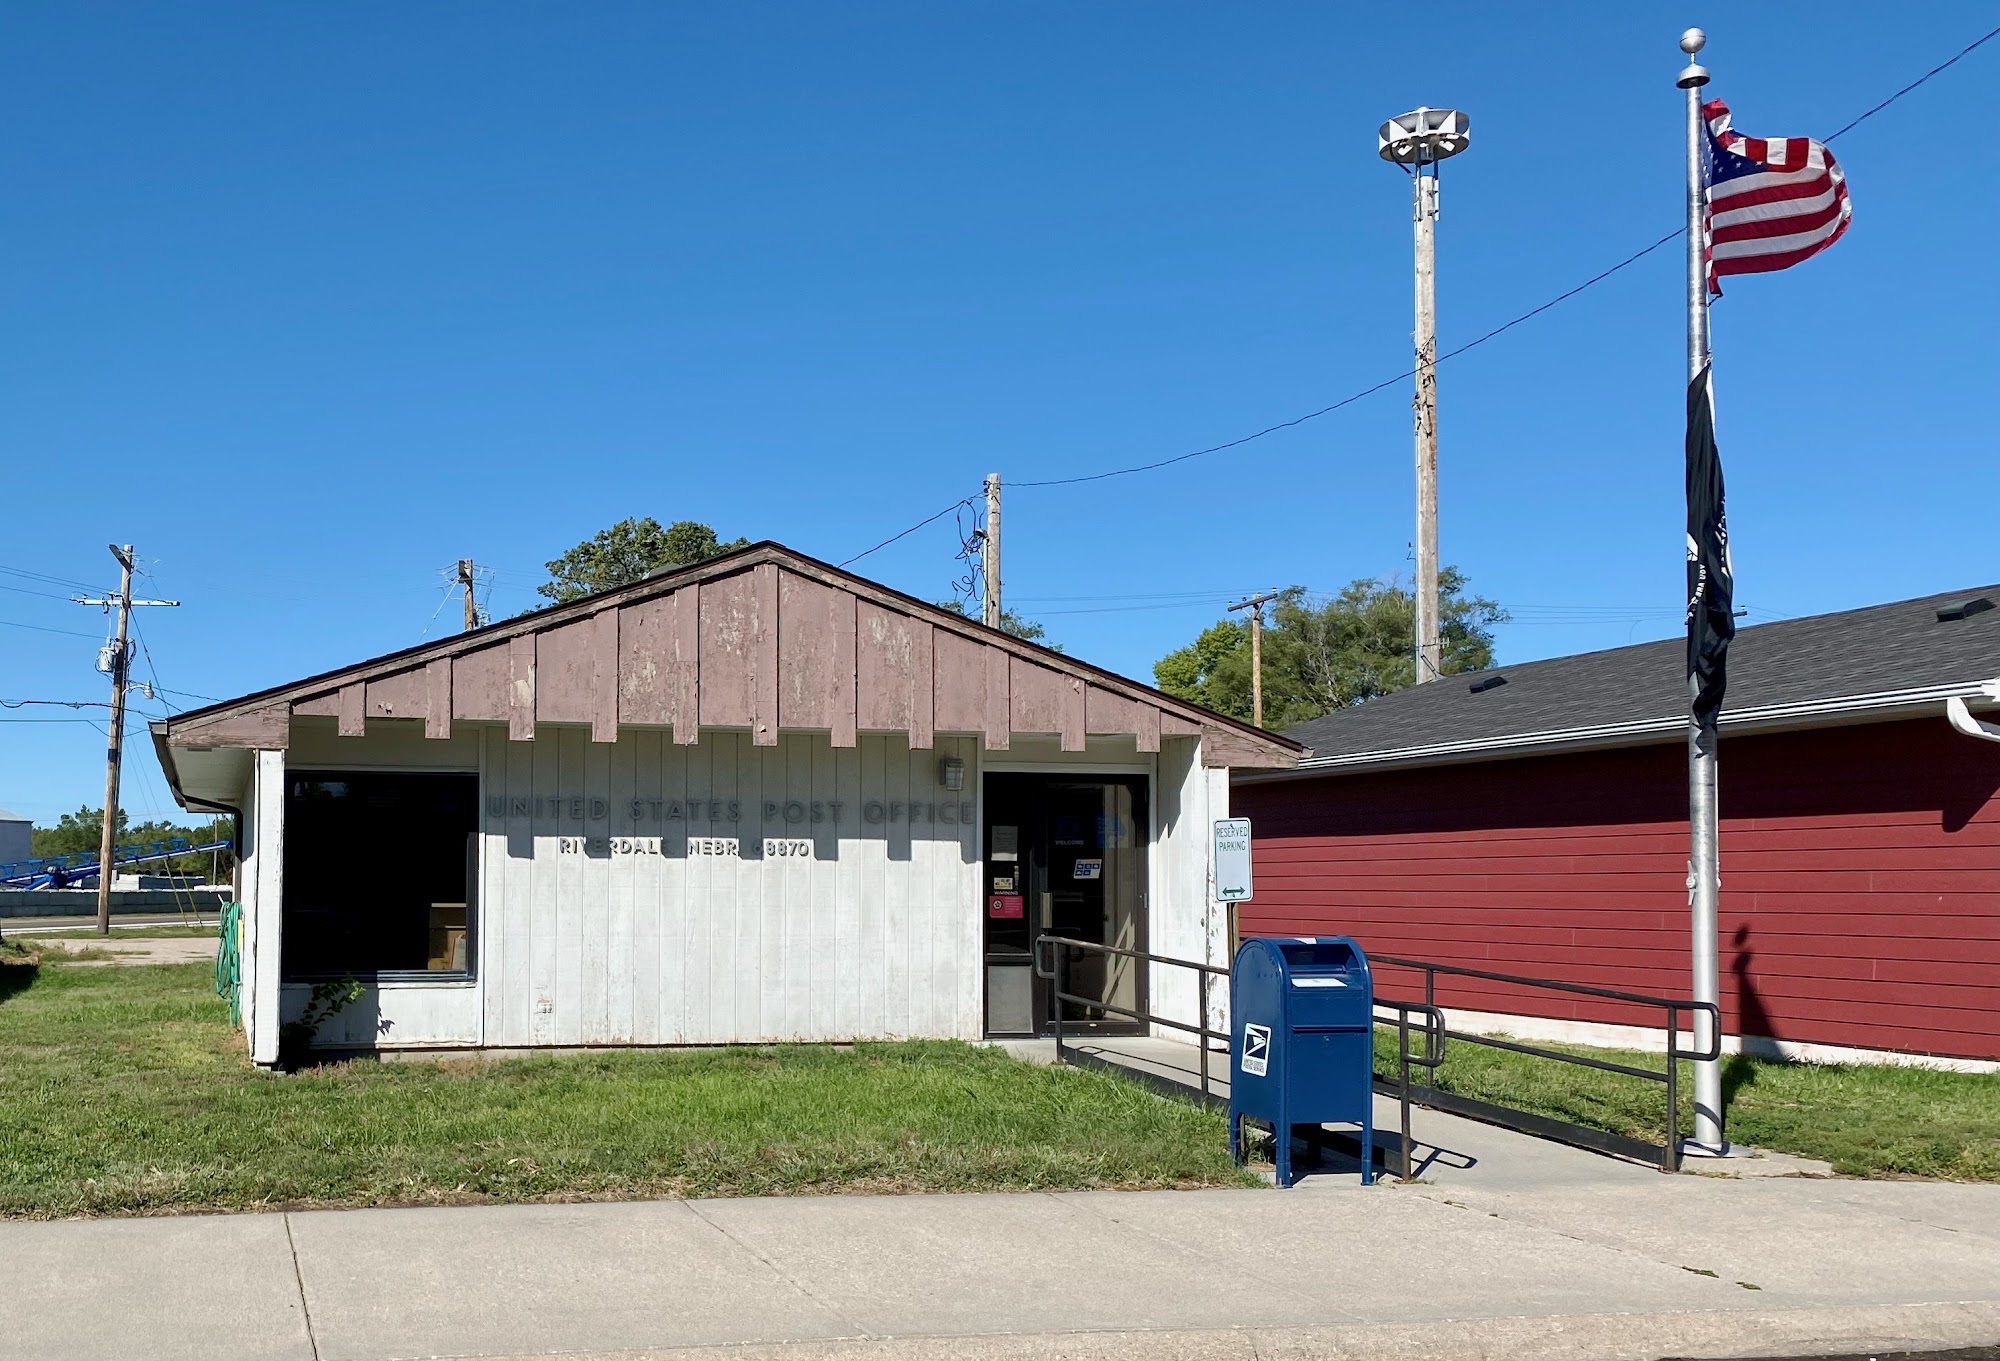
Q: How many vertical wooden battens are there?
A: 11